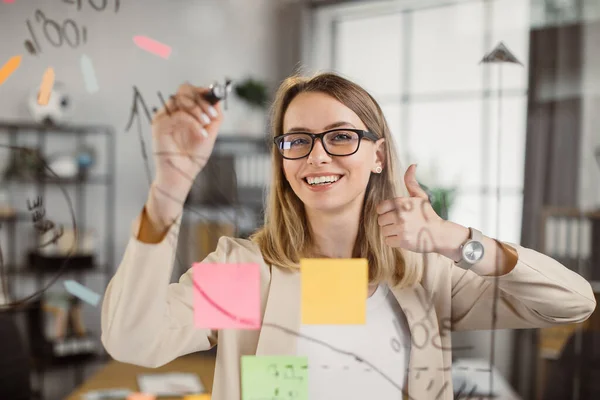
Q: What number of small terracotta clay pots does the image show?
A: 0